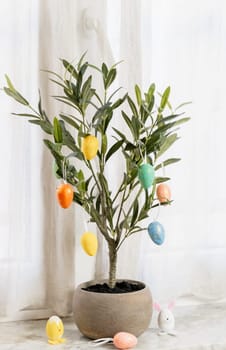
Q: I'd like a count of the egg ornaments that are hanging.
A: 6